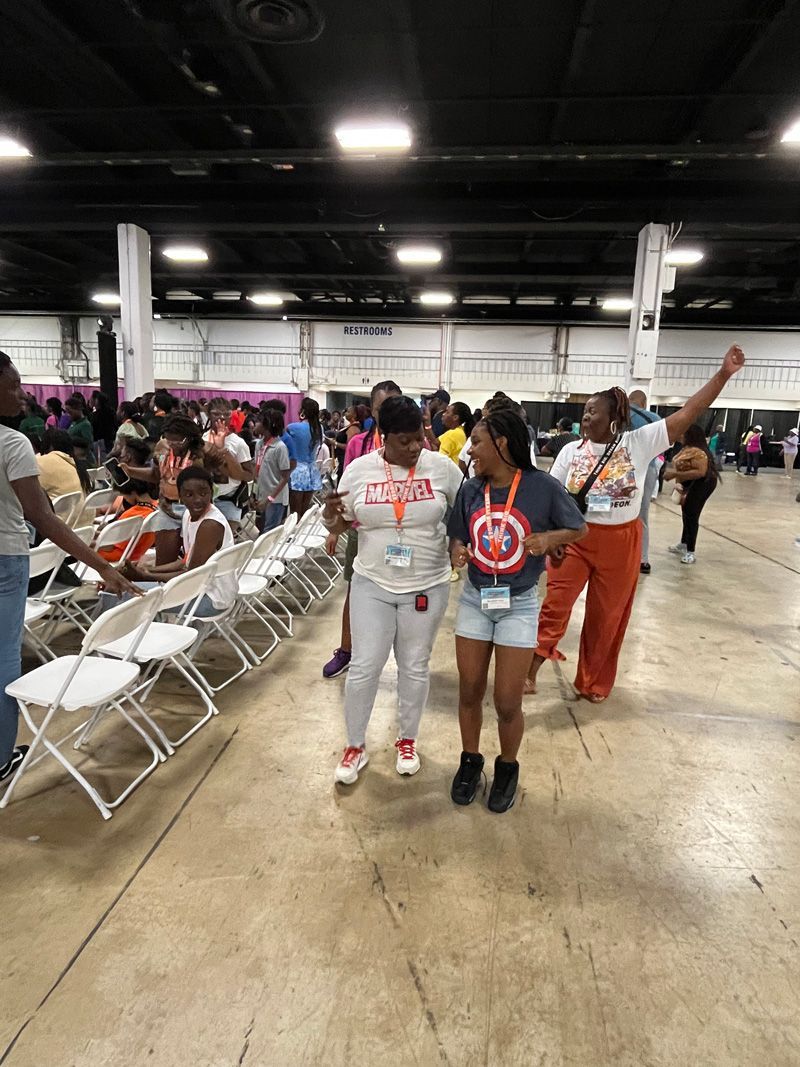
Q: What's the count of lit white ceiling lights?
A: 10